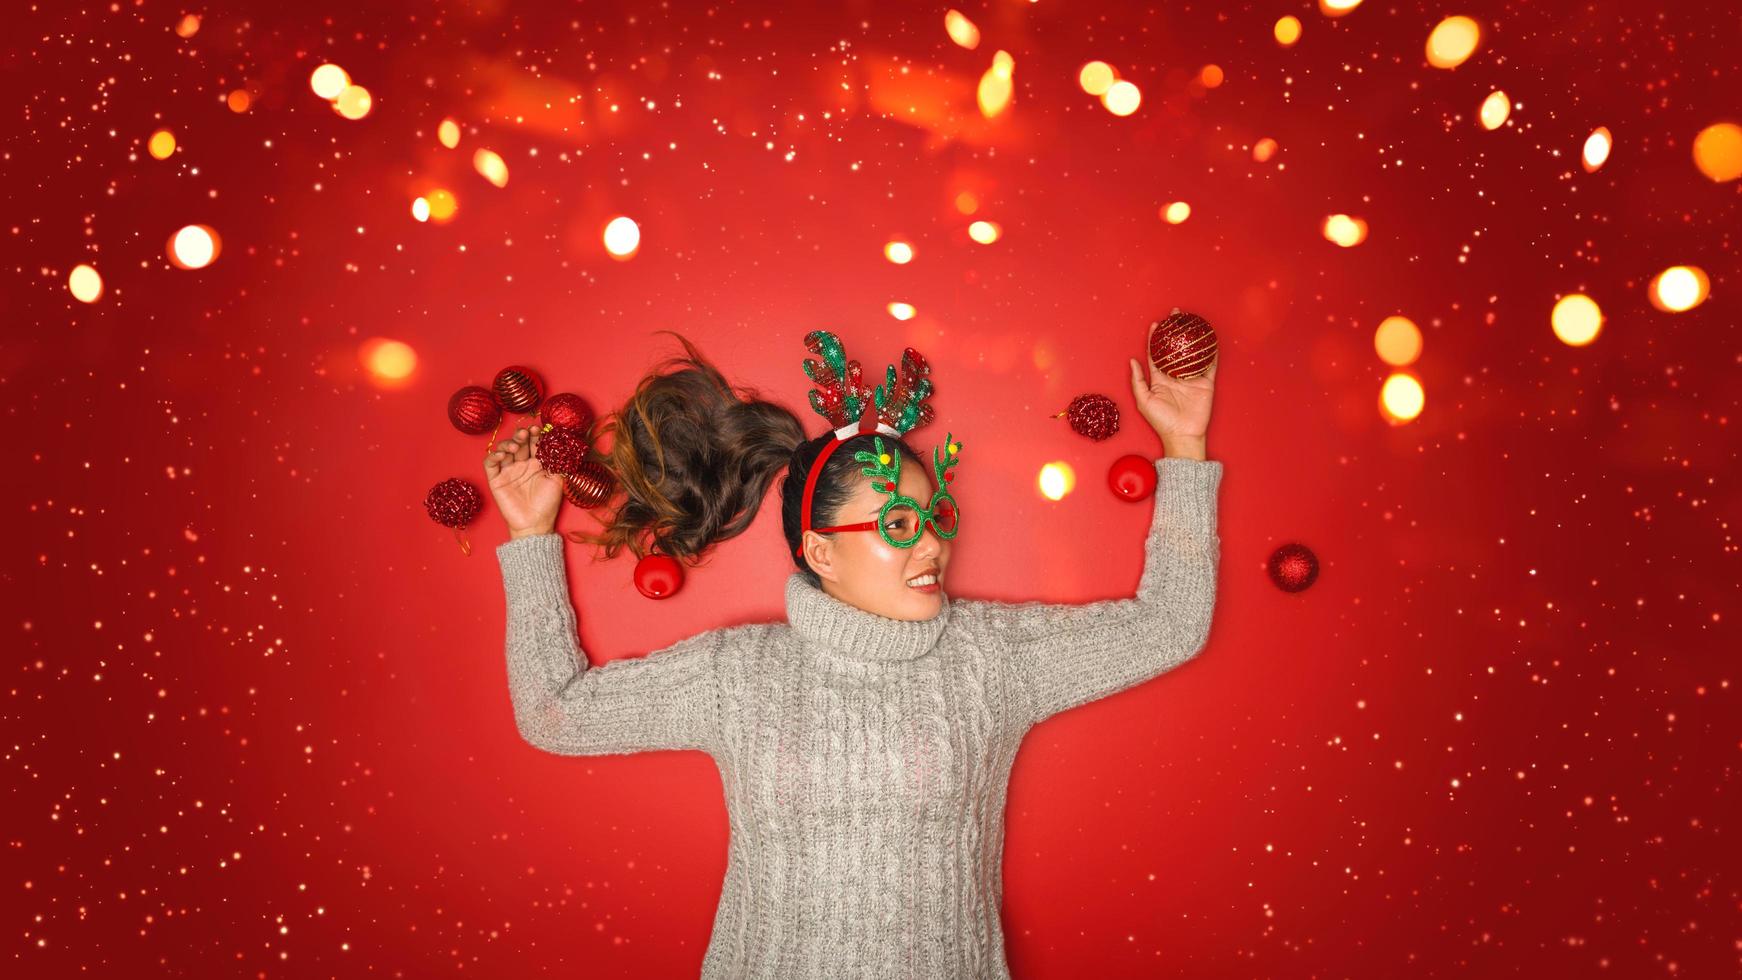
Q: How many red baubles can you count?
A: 11